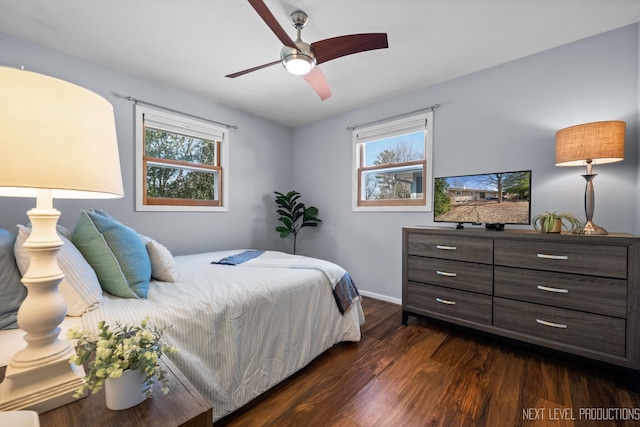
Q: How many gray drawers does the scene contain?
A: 6